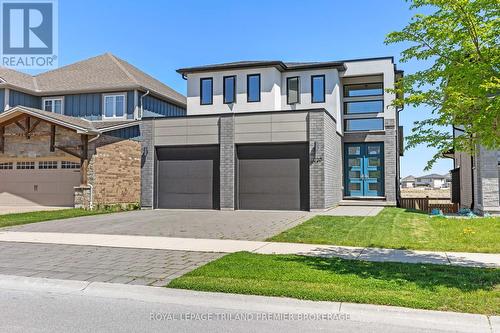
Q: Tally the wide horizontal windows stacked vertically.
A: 3